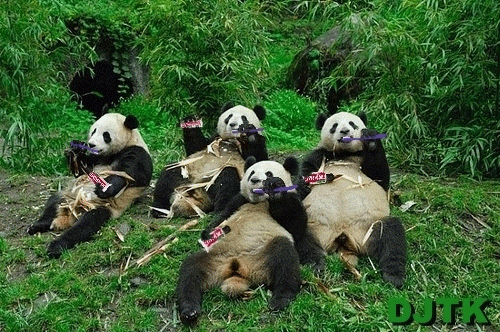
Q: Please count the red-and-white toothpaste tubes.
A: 4